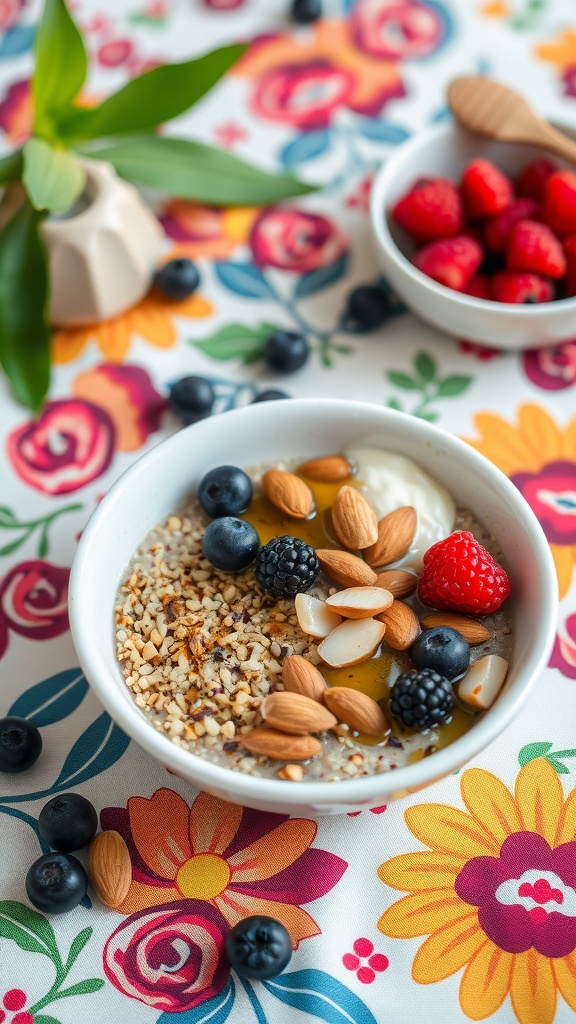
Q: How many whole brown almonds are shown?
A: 13